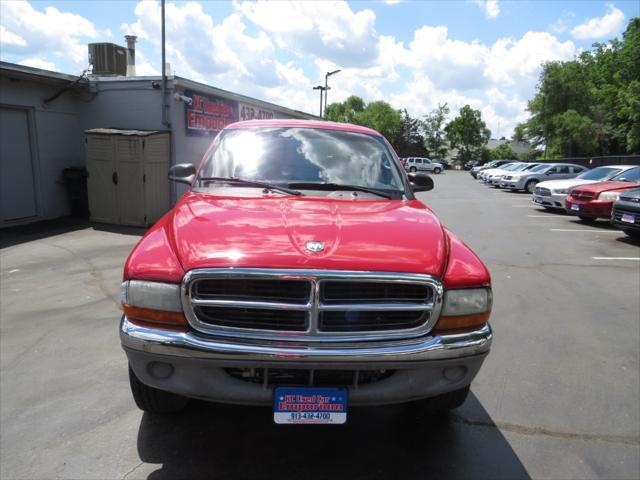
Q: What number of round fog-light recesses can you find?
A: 2